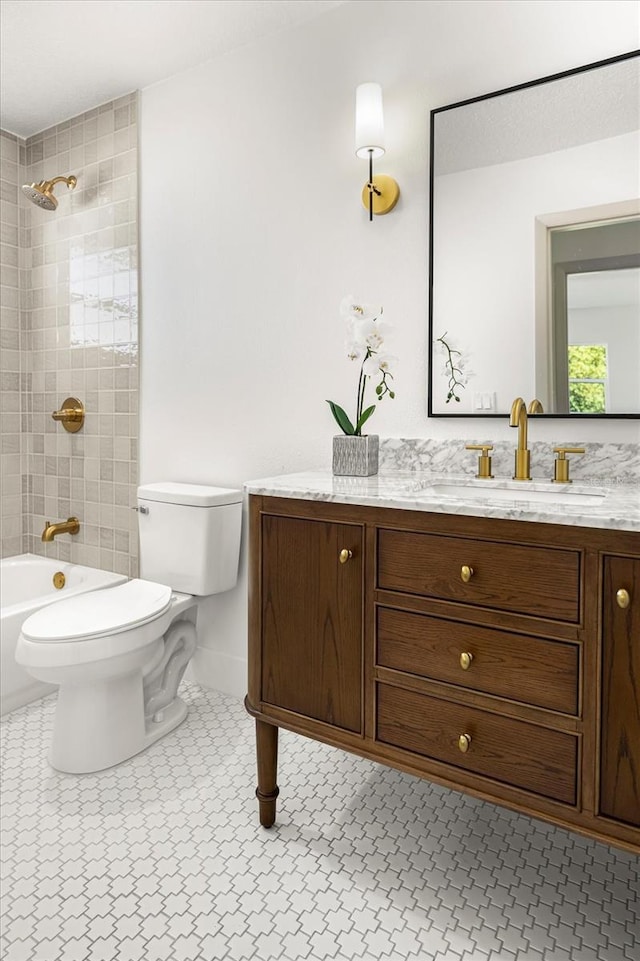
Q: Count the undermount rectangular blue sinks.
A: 0